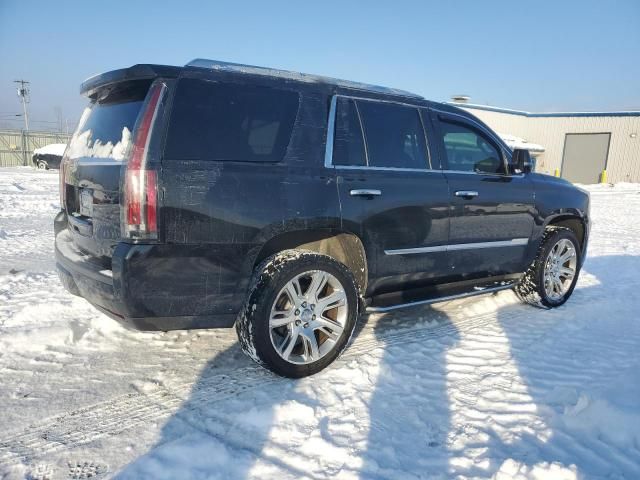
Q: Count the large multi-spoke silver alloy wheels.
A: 2